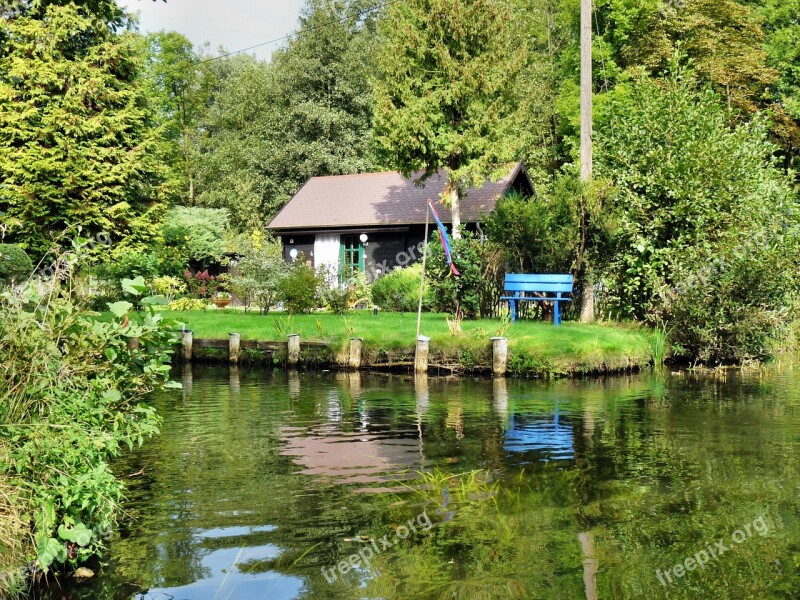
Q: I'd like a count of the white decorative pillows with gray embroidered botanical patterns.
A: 0